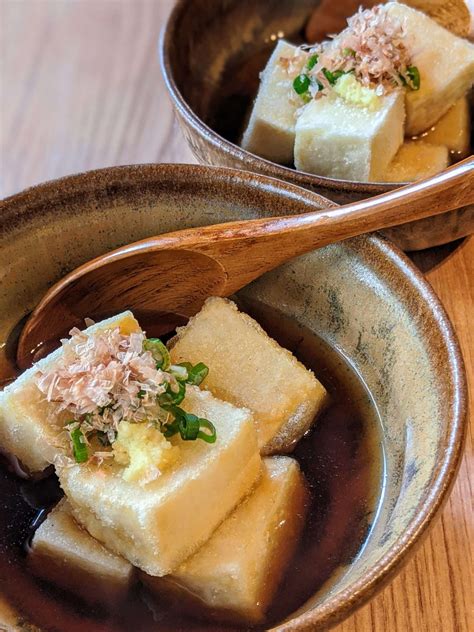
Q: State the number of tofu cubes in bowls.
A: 10